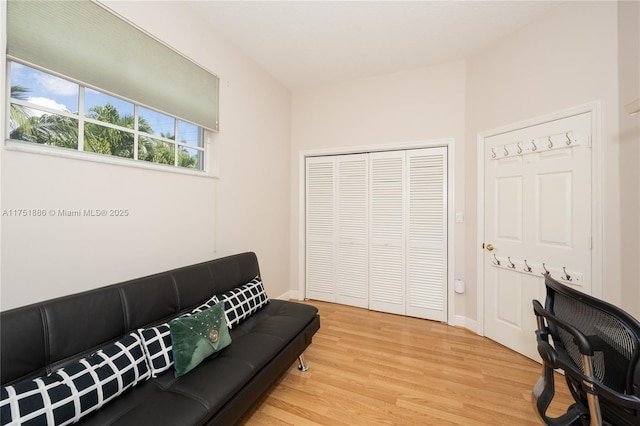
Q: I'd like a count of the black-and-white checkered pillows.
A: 3